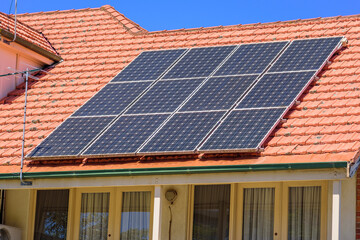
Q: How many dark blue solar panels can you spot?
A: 12